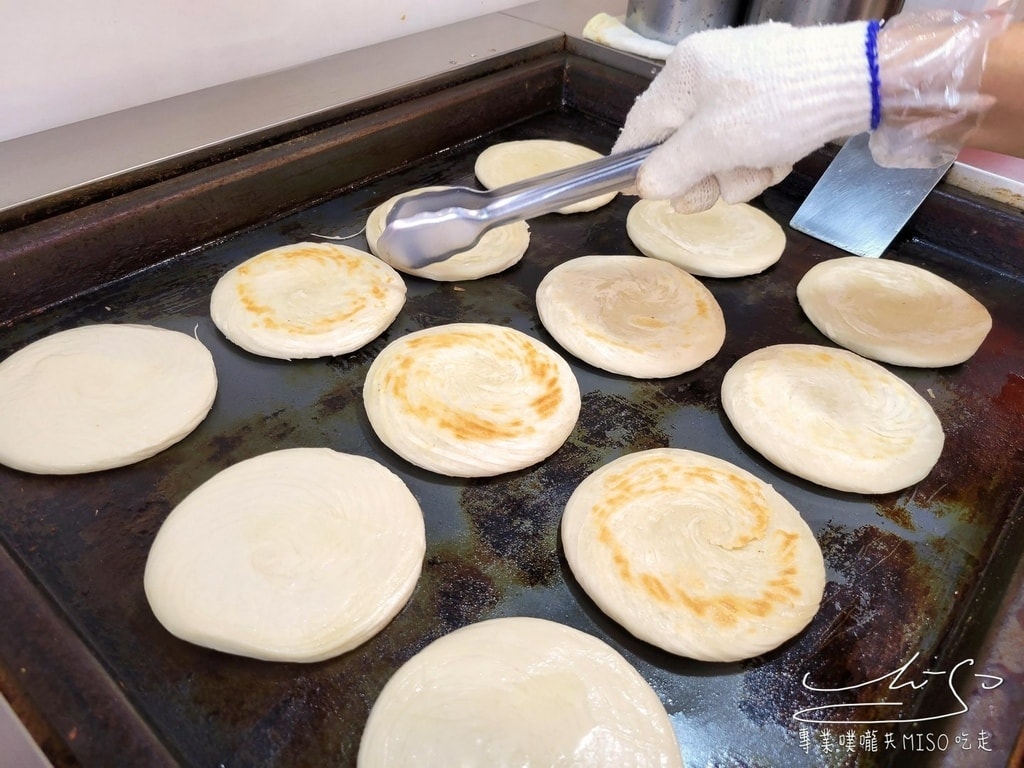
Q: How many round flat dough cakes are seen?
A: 12